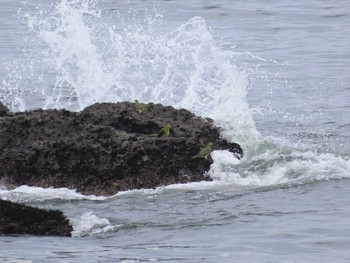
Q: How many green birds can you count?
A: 3